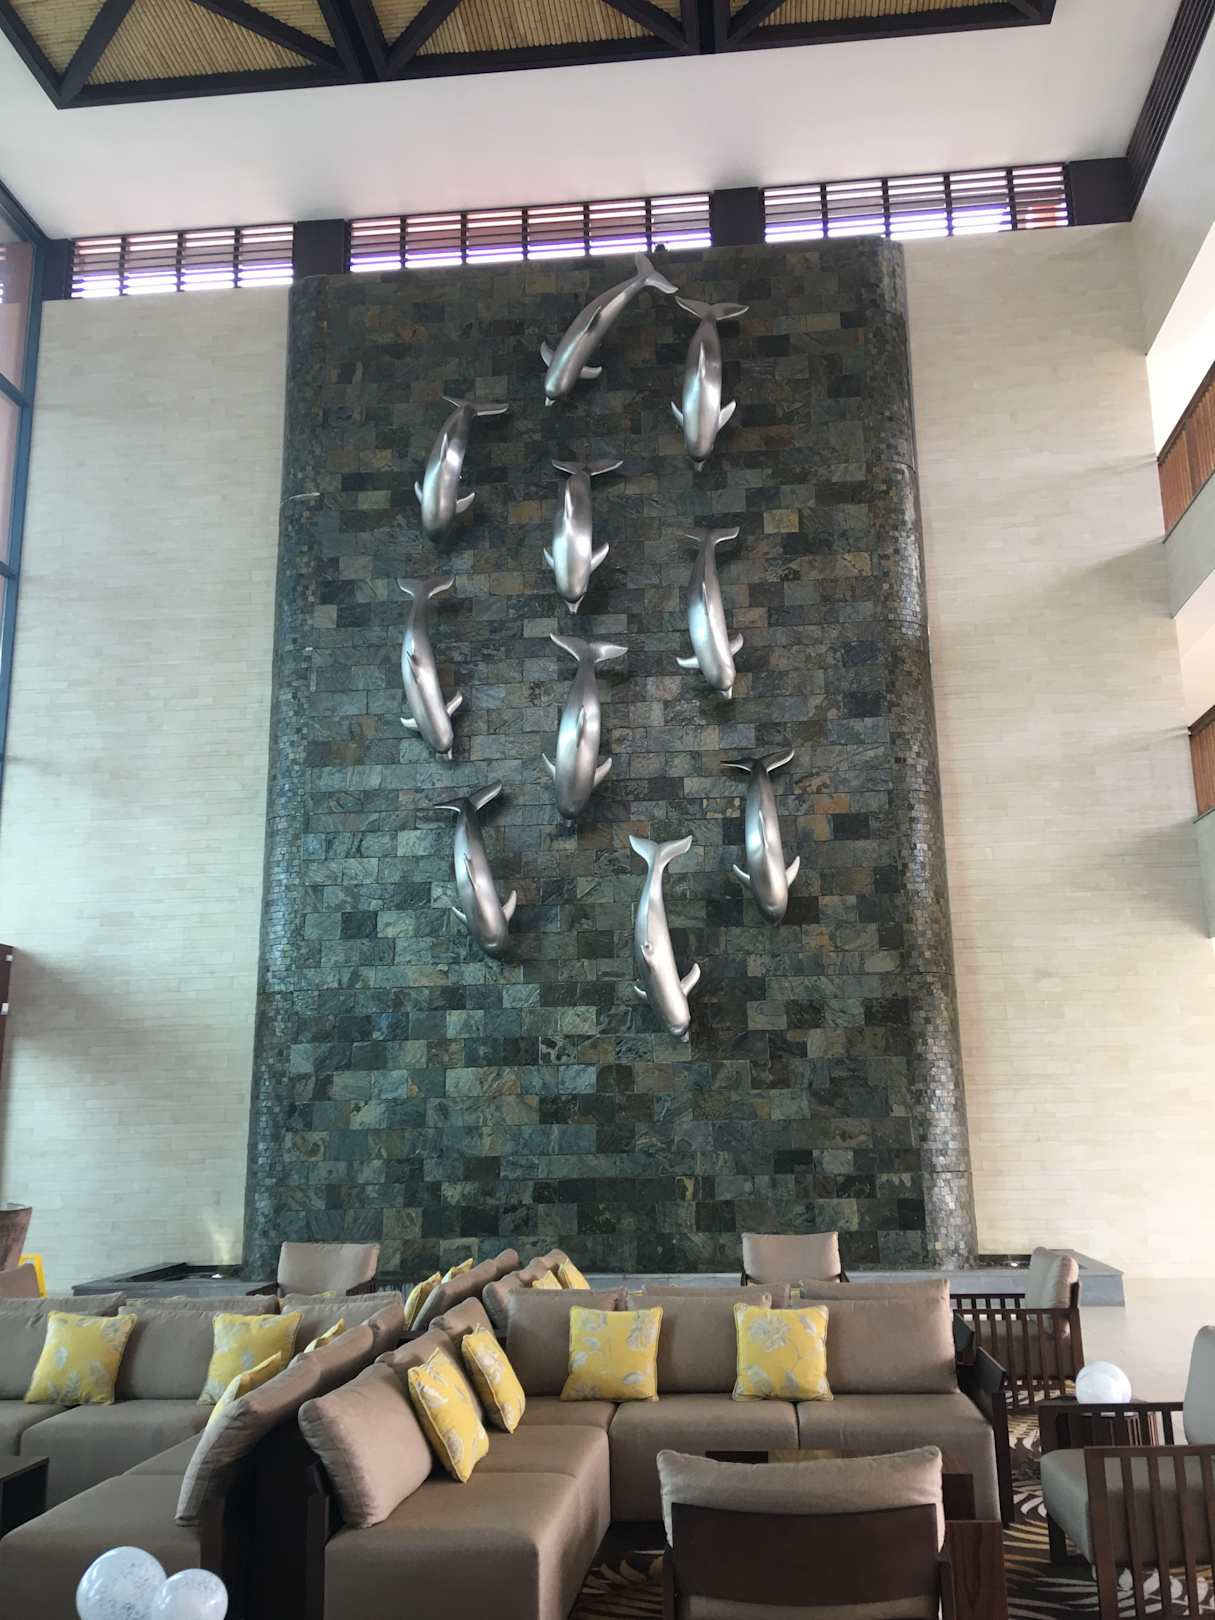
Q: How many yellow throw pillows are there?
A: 12